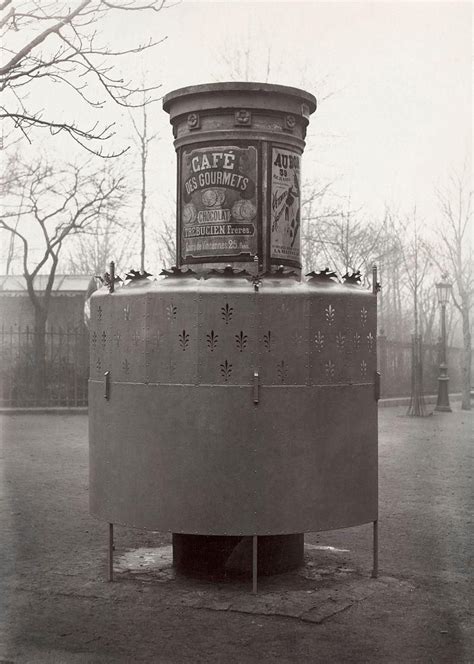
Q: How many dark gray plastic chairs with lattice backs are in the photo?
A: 0